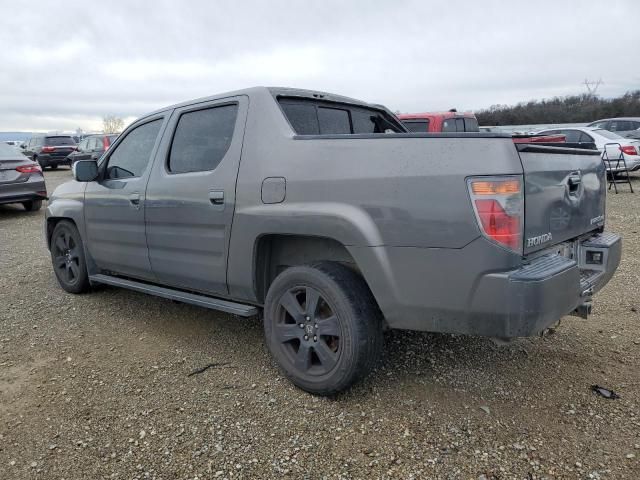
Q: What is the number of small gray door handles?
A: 2